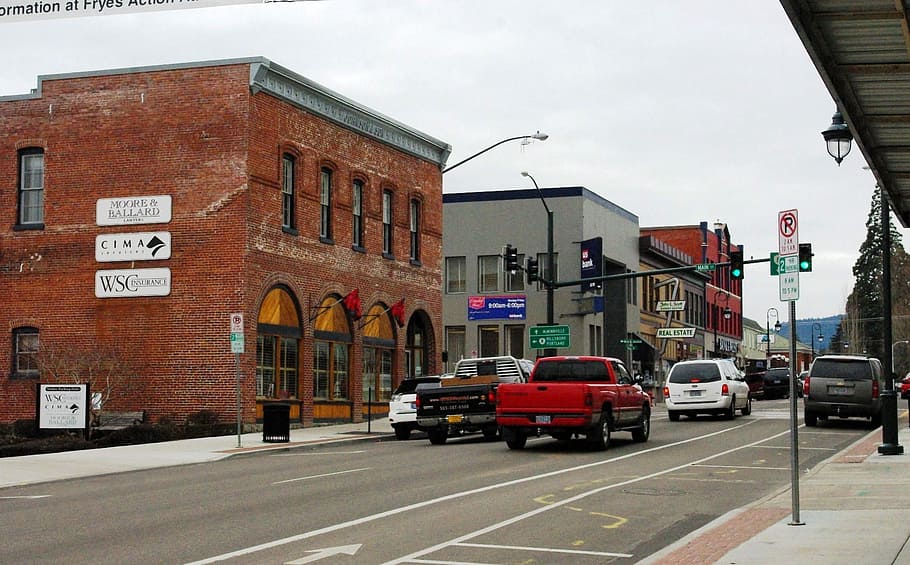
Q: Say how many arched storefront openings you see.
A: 4